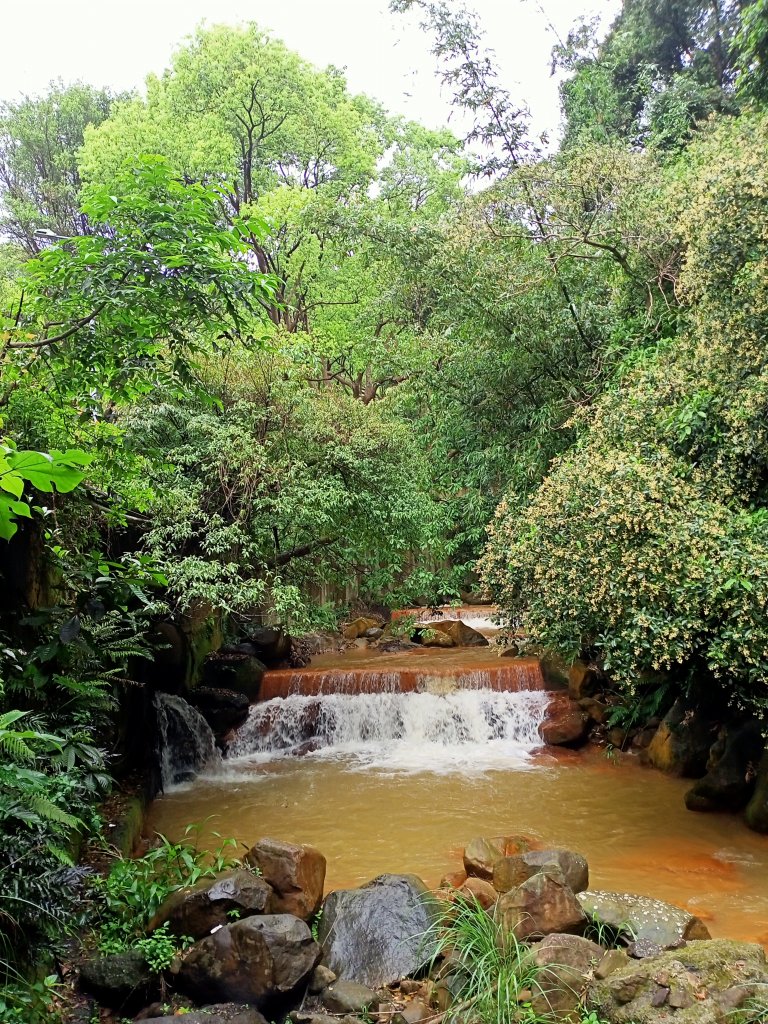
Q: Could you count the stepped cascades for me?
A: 2